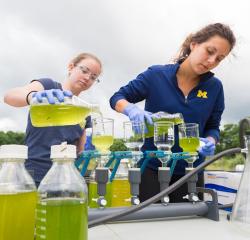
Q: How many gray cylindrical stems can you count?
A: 4